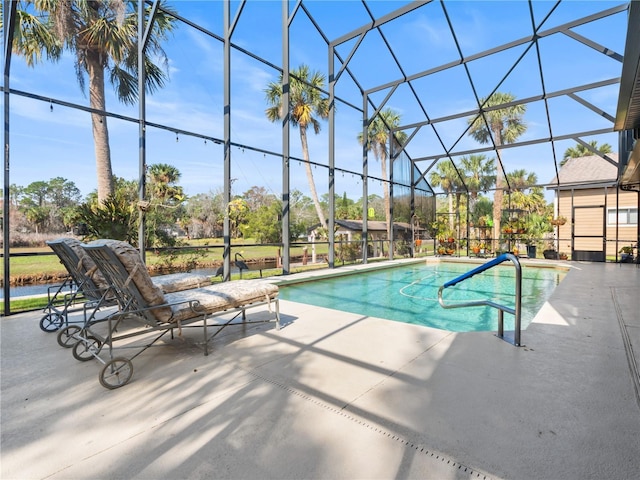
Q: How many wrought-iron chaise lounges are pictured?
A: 2